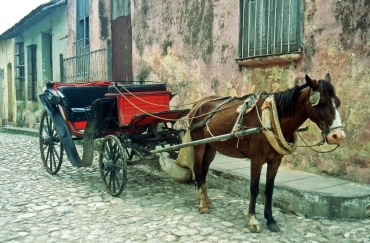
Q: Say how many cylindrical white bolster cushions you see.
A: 0